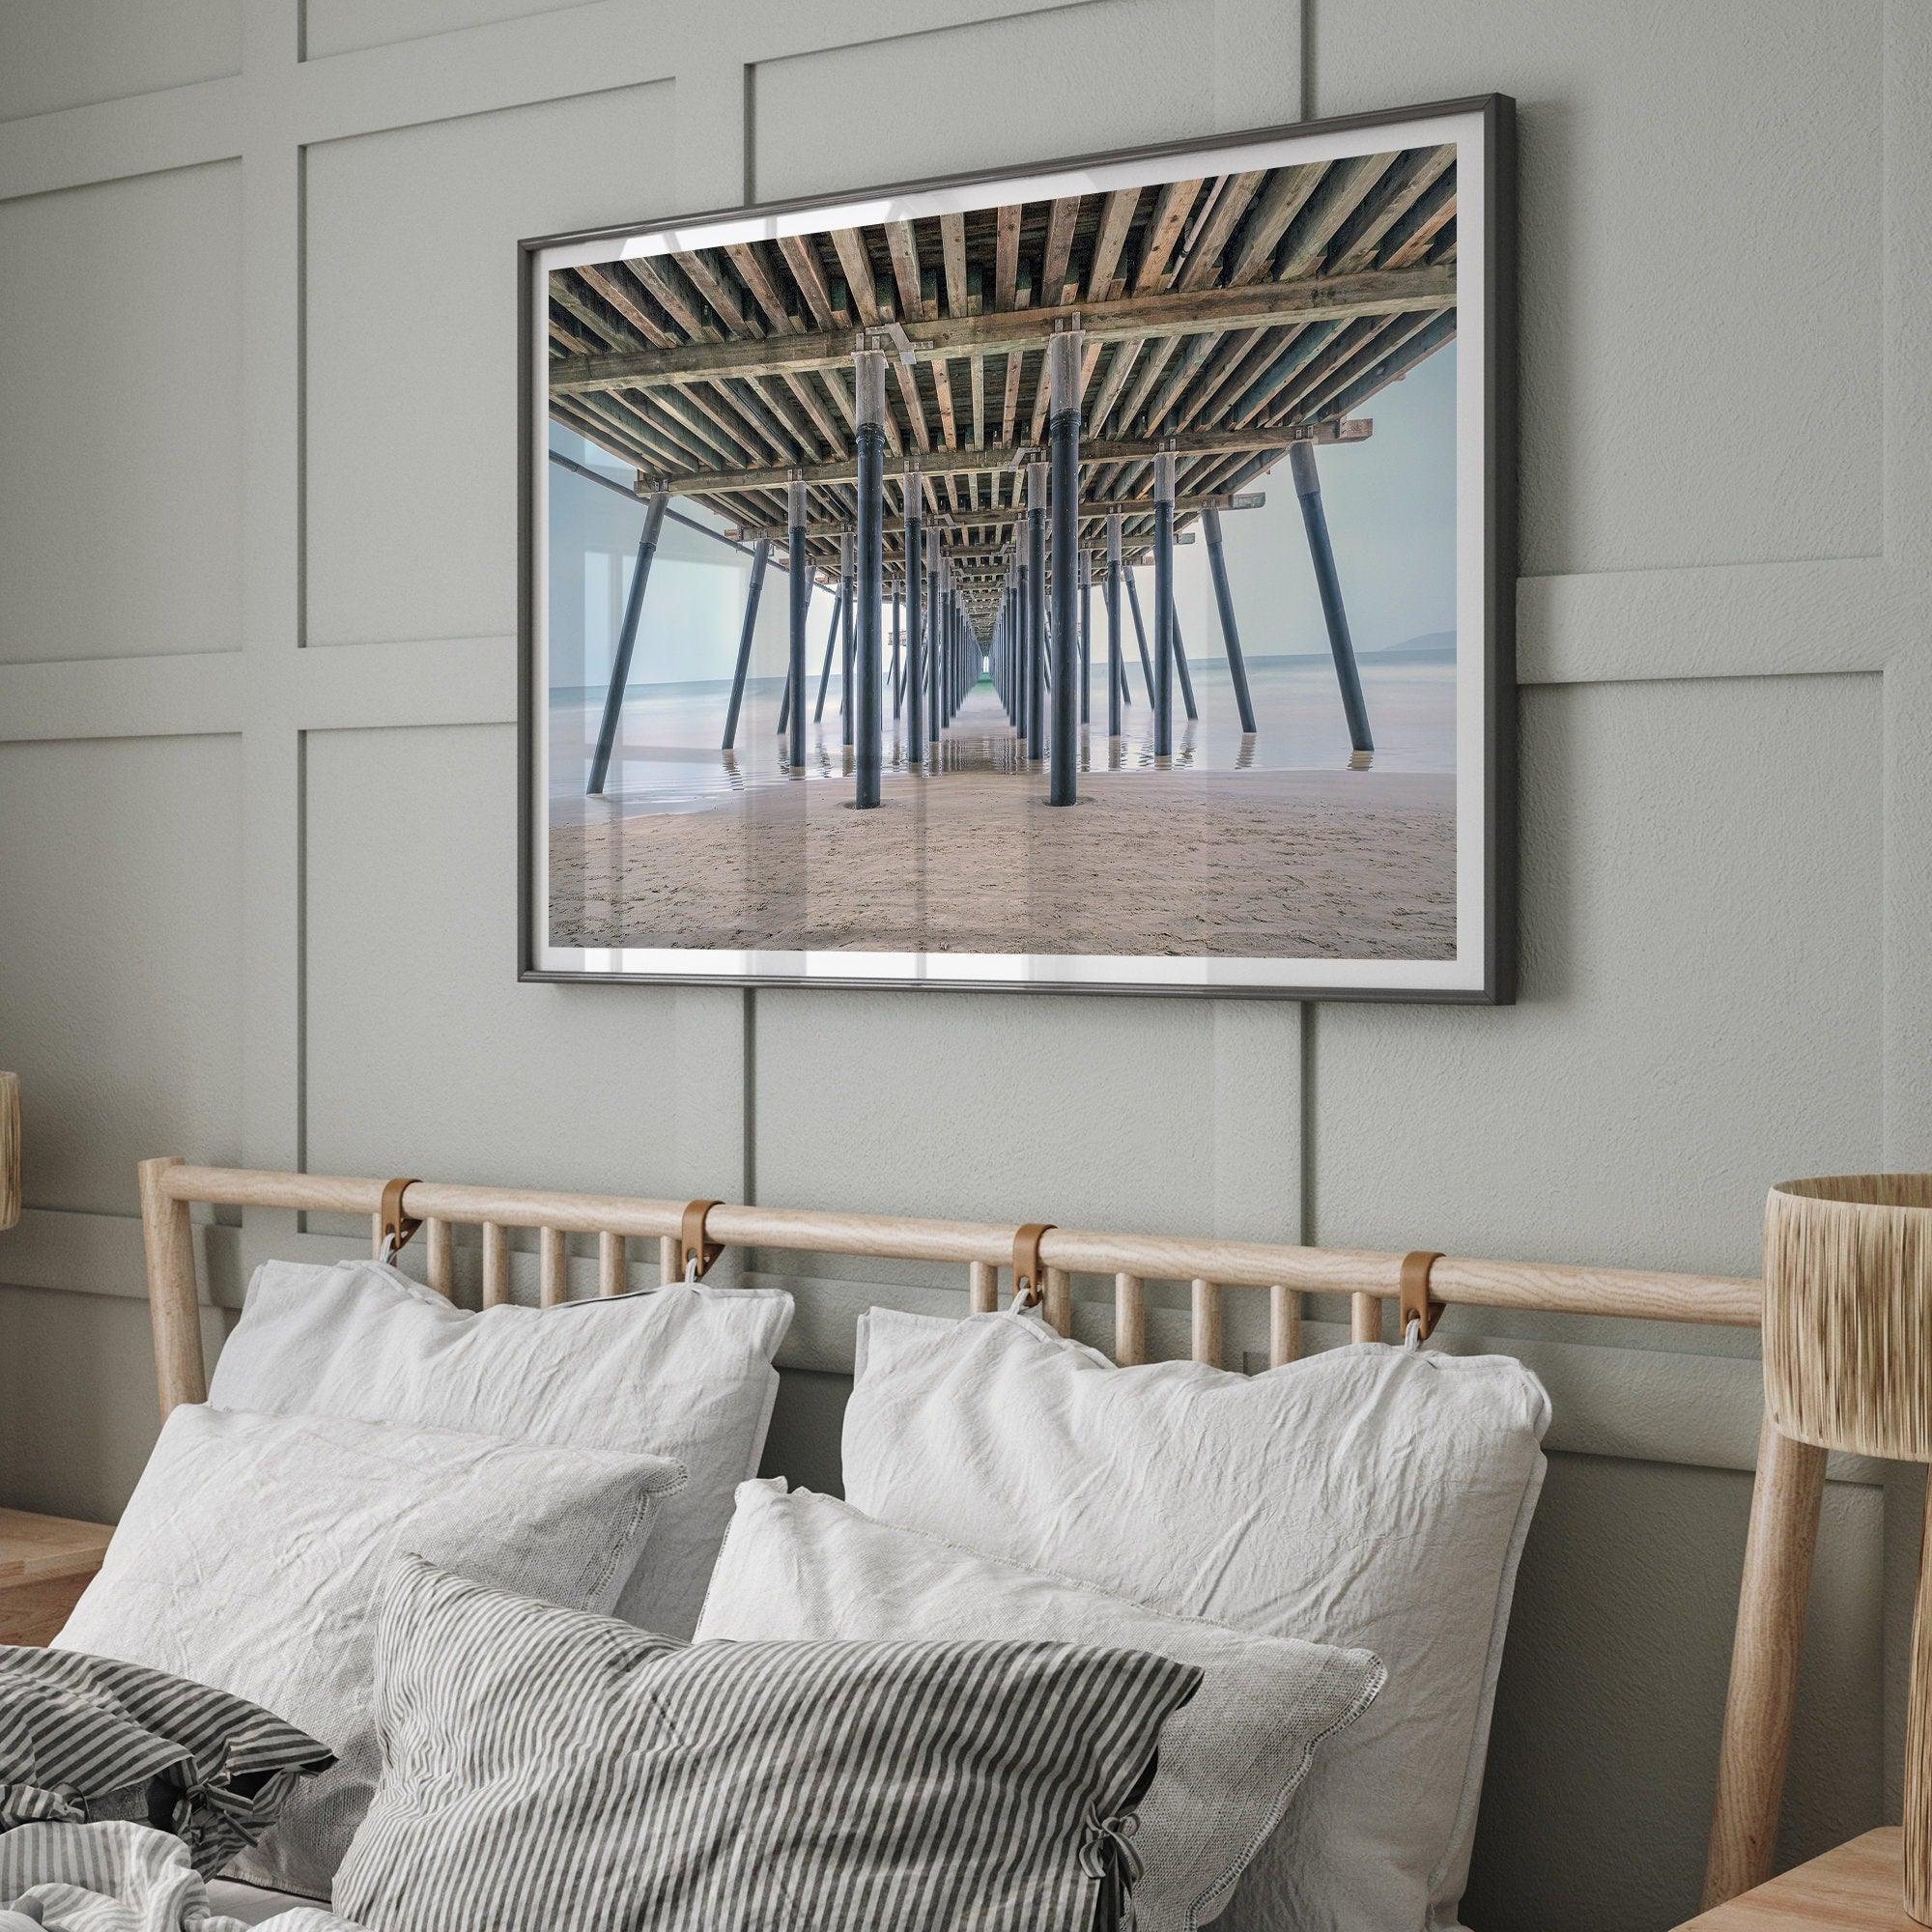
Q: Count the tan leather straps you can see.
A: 4